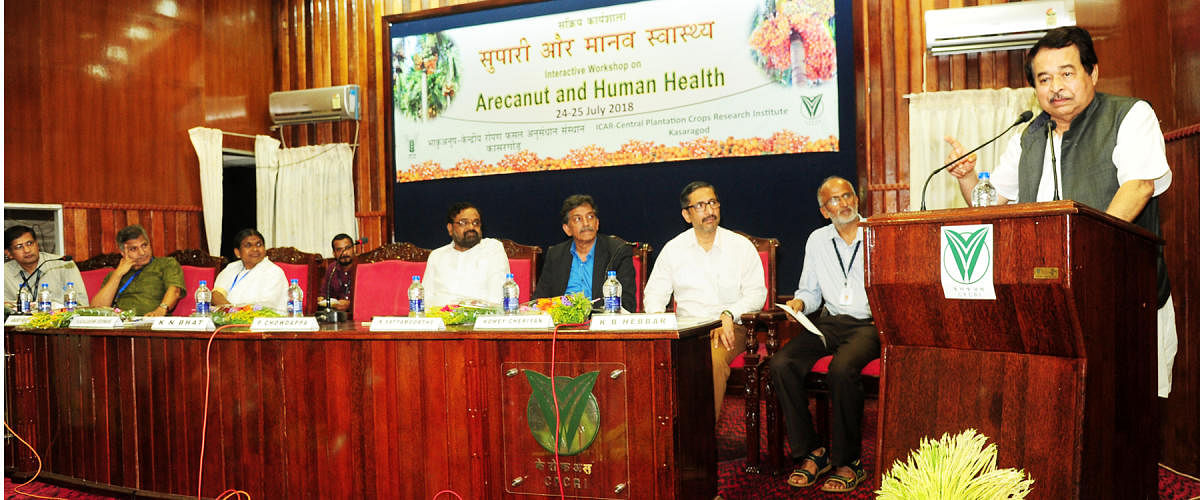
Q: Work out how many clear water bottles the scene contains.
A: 9